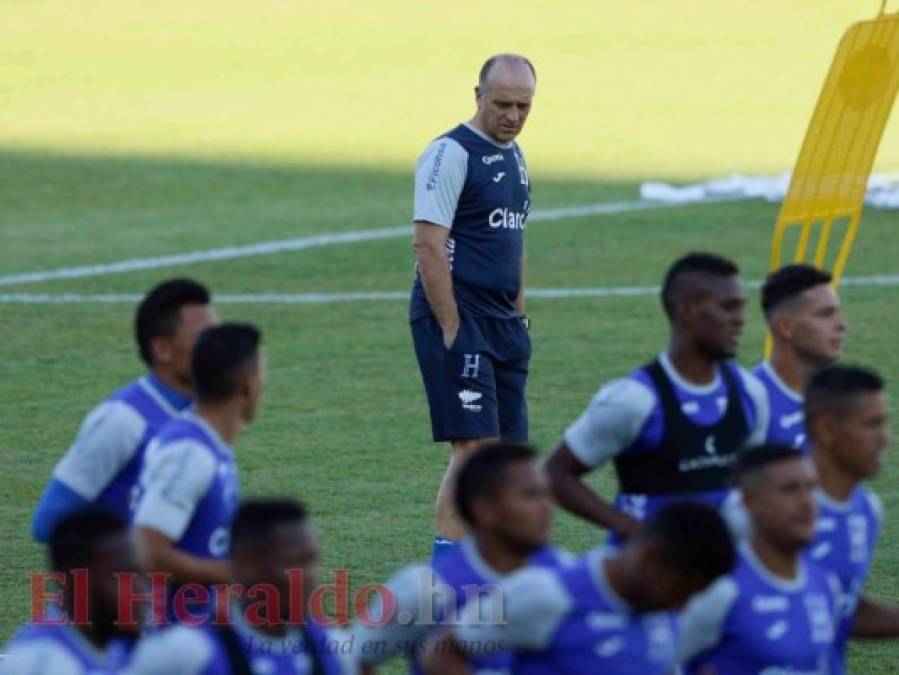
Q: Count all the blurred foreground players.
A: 10